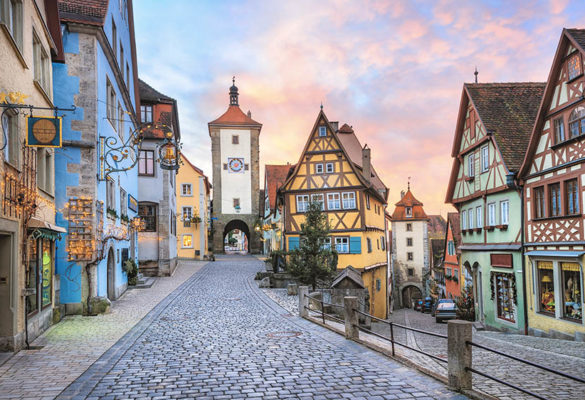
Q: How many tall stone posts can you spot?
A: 3